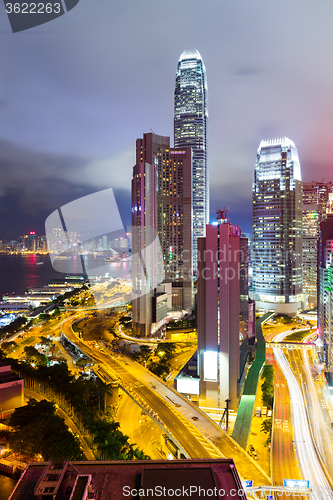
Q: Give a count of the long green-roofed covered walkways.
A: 1